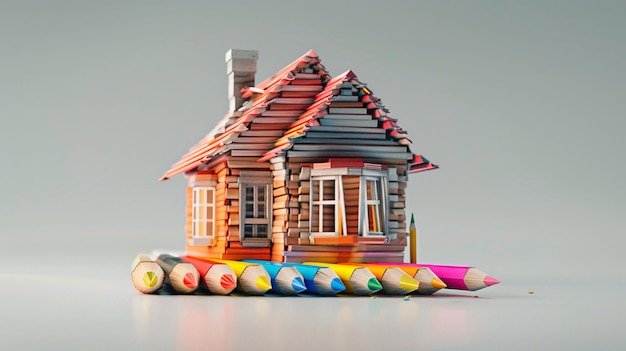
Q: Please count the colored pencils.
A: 11